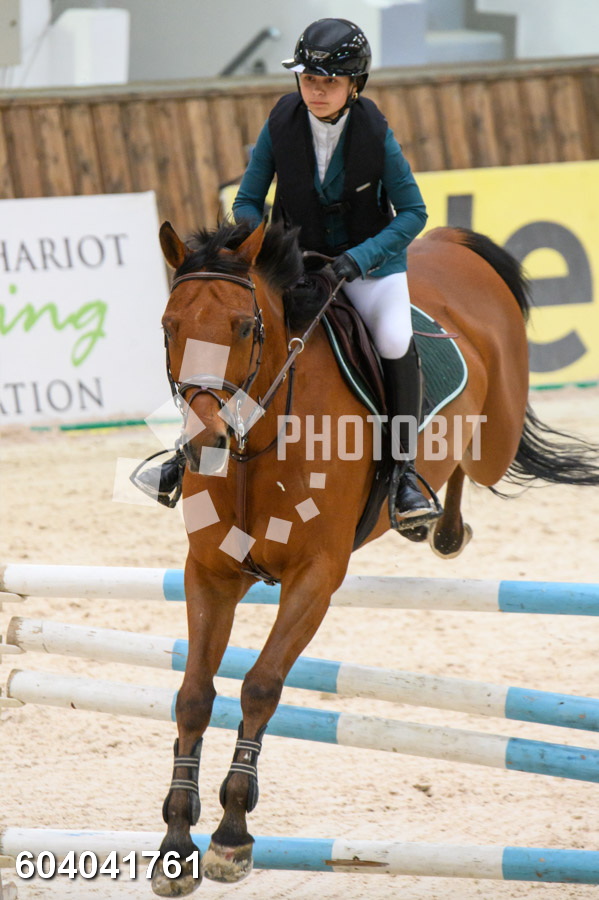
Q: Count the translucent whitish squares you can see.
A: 10